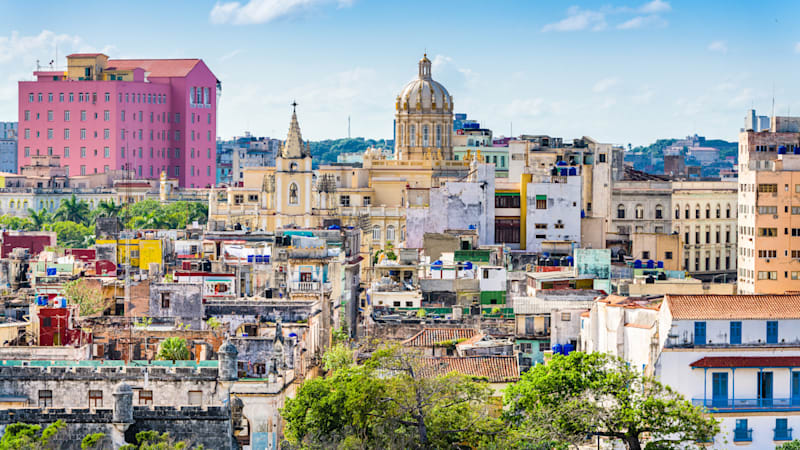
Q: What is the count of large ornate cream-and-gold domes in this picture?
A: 1